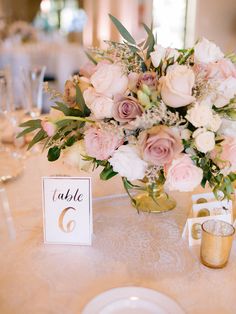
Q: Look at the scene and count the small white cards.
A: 3